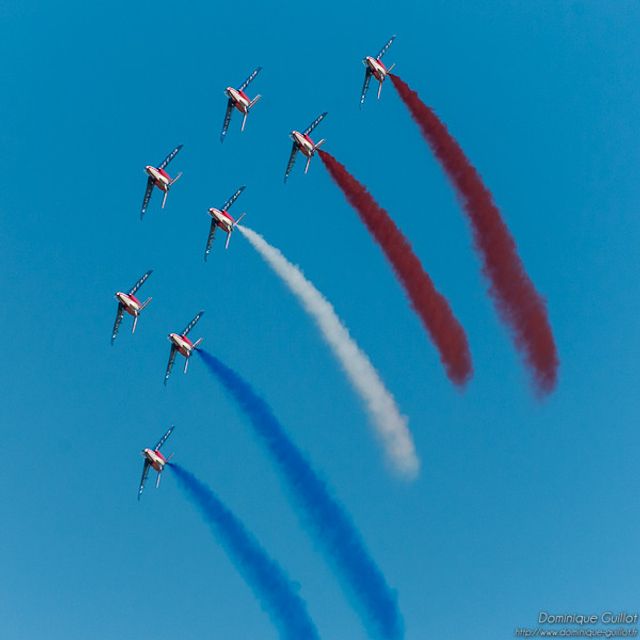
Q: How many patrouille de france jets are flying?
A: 8